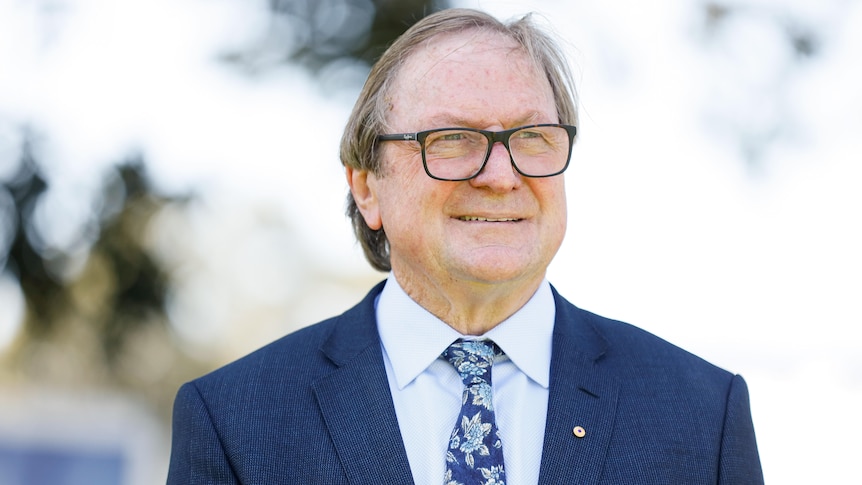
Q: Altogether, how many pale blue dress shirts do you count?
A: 1